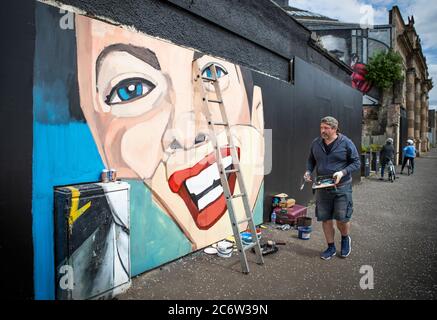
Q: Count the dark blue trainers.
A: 2